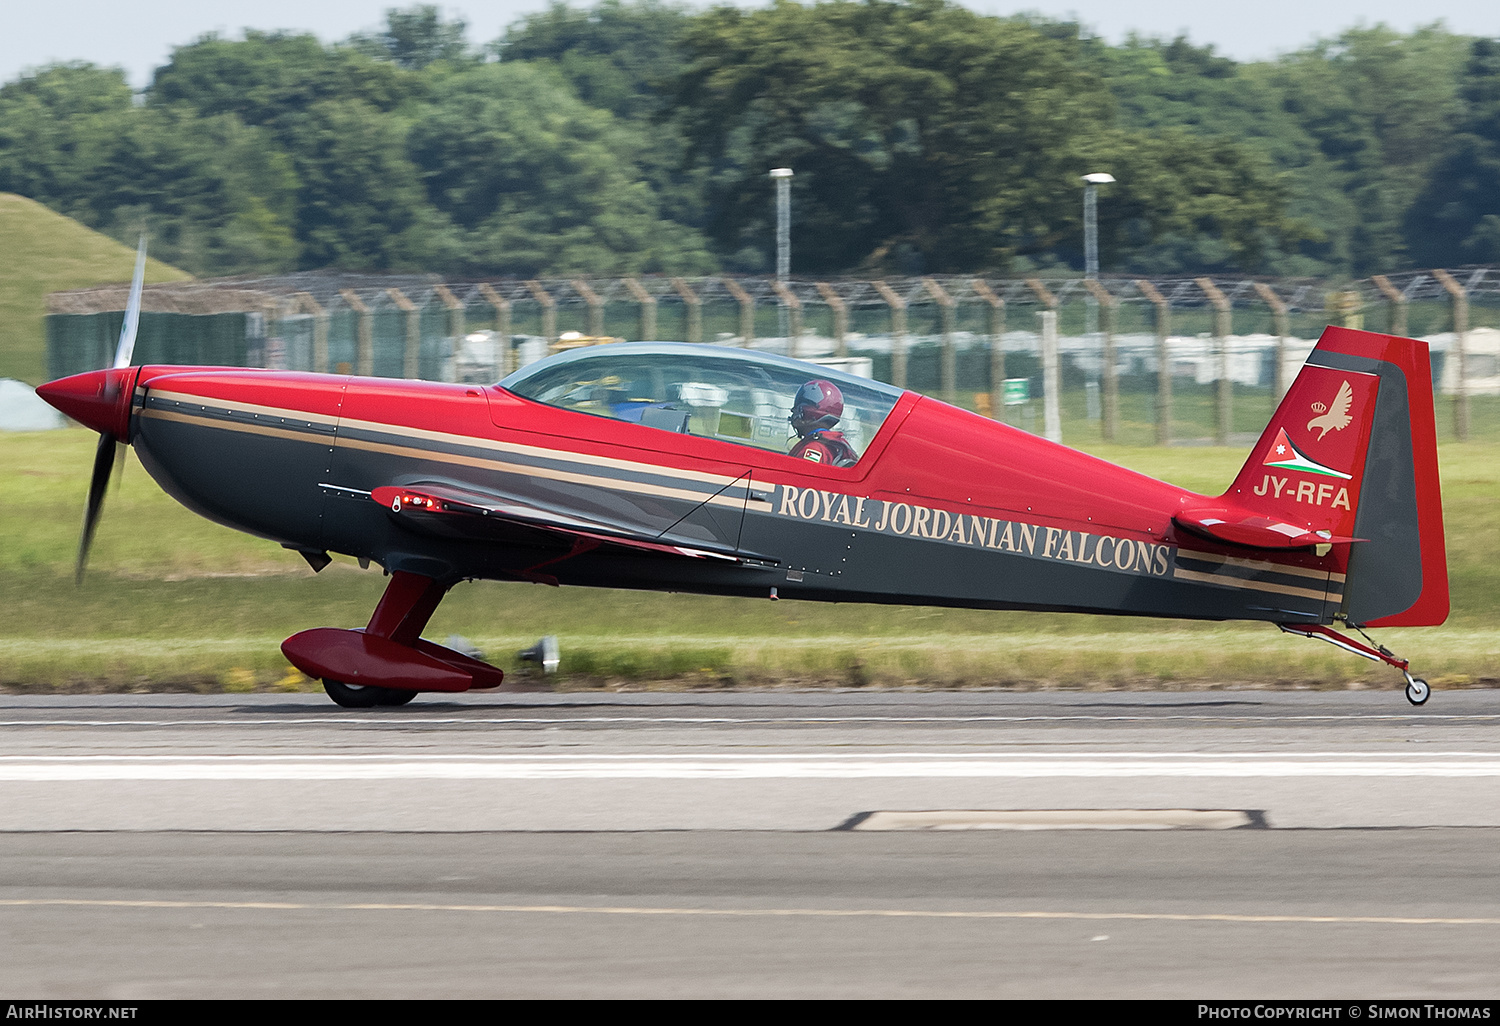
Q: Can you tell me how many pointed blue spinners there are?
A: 0